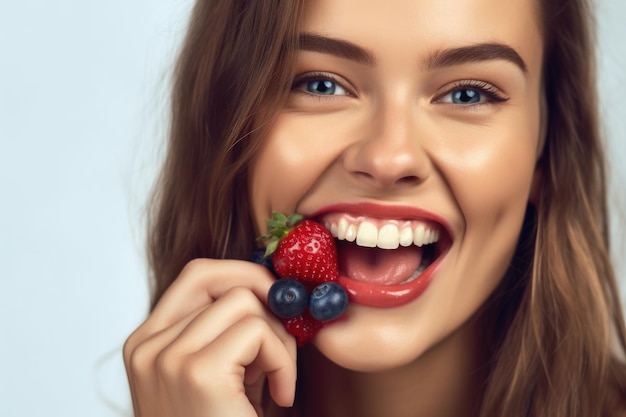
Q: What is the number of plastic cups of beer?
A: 0